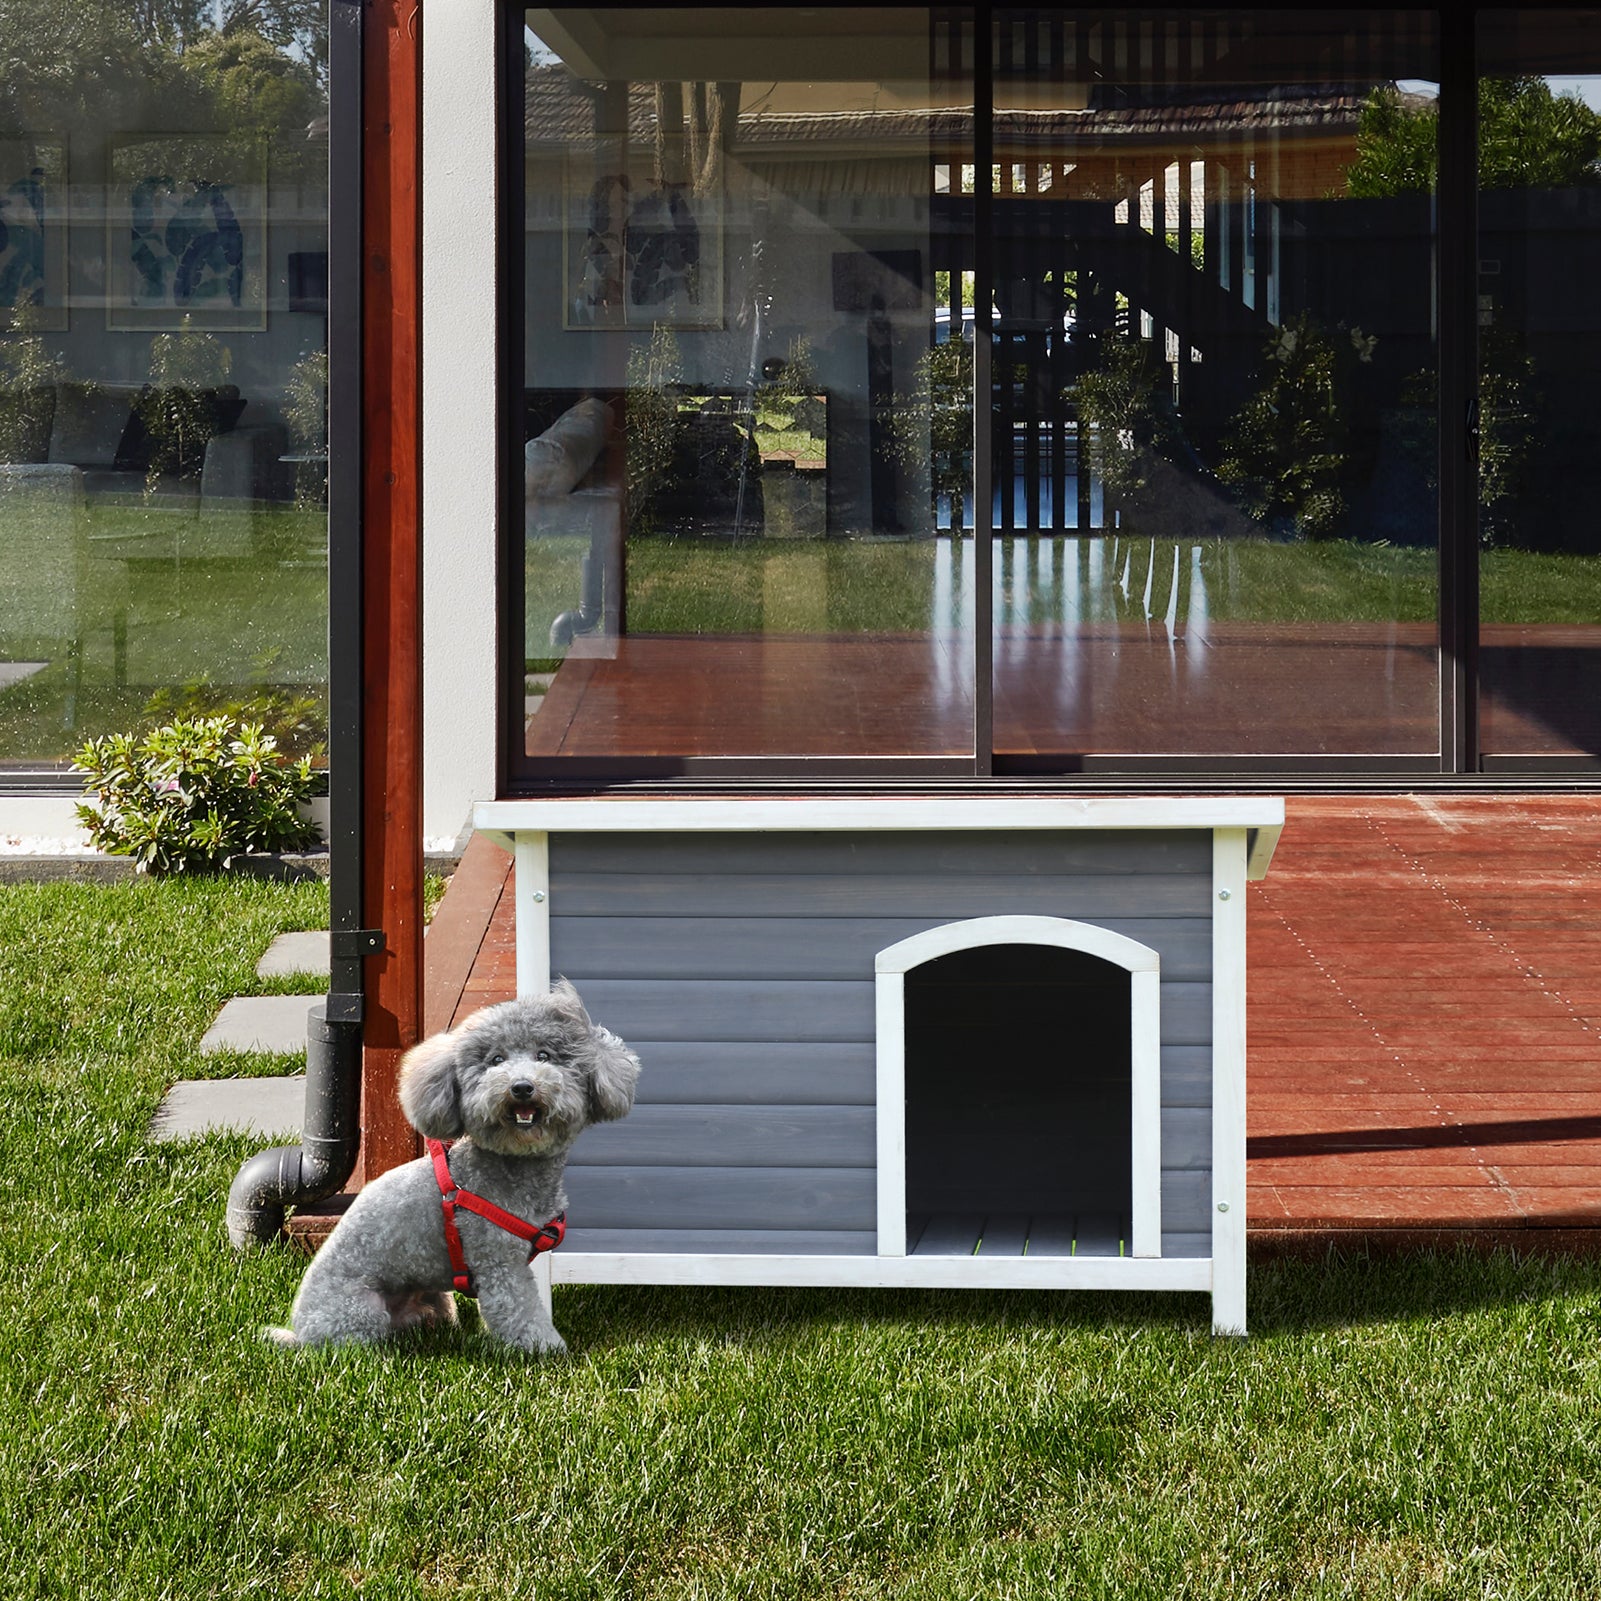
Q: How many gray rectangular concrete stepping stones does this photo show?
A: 3